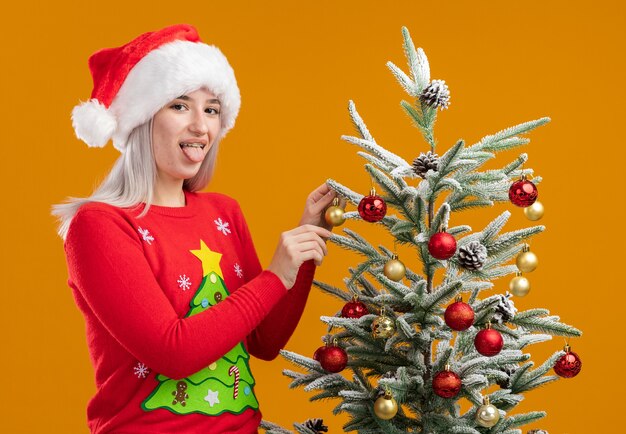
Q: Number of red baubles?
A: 10